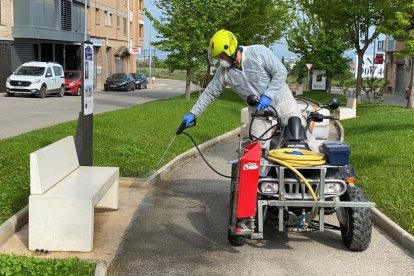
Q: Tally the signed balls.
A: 0